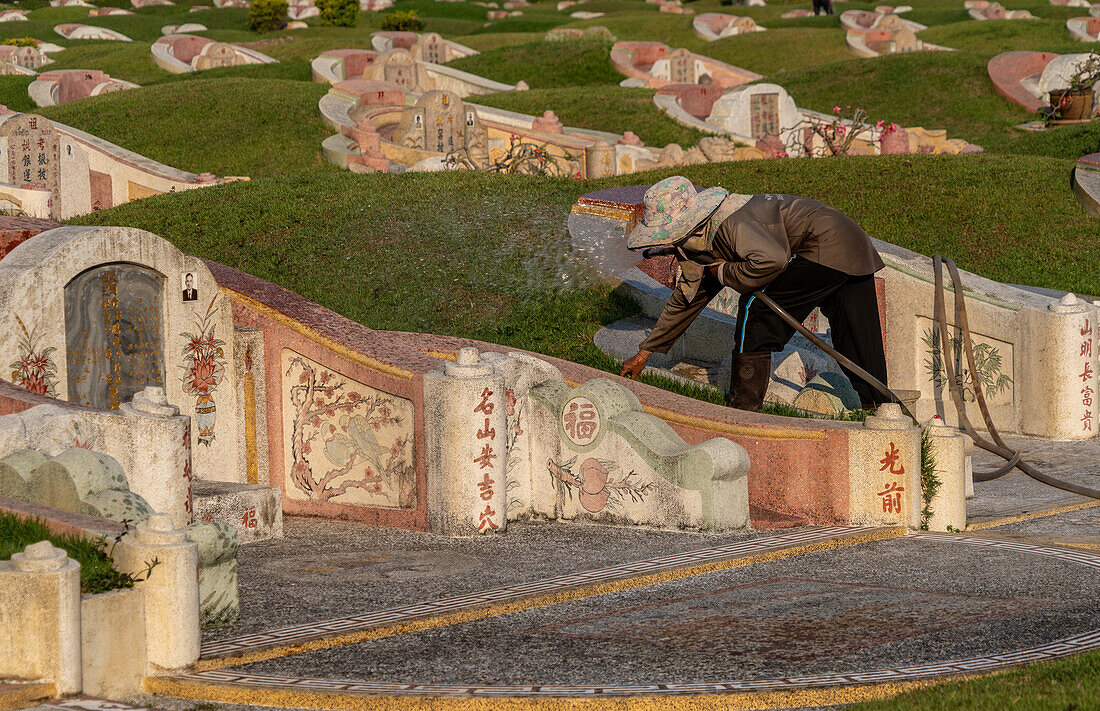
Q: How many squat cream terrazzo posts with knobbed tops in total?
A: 7